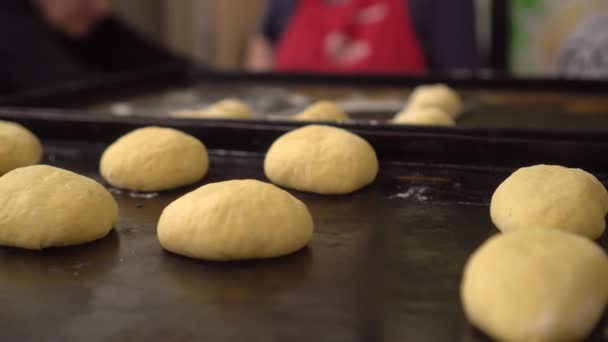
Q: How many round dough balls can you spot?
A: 11